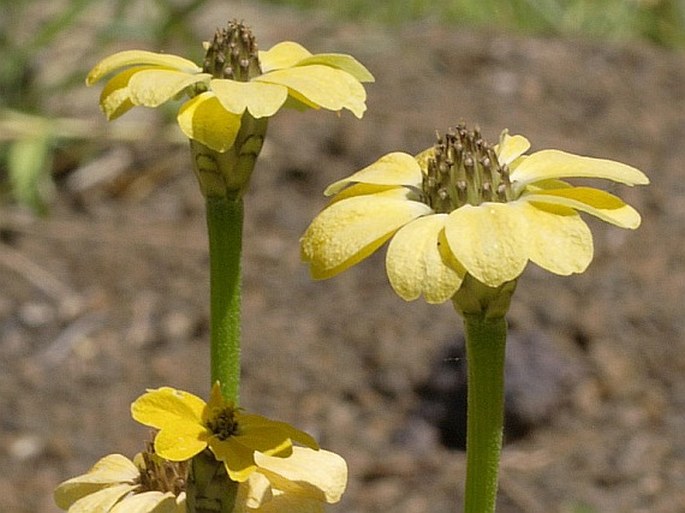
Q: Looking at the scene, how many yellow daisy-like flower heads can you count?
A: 4